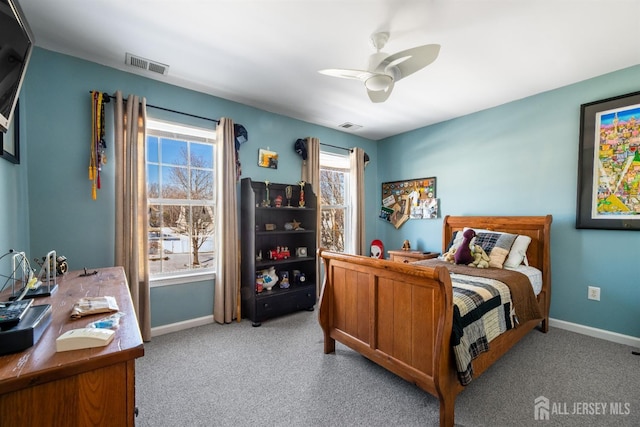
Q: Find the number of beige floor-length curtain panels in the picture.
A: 4